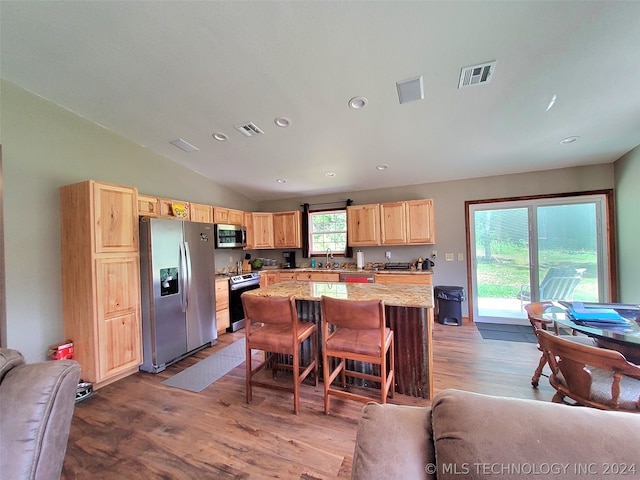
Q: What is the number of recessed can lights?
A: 7